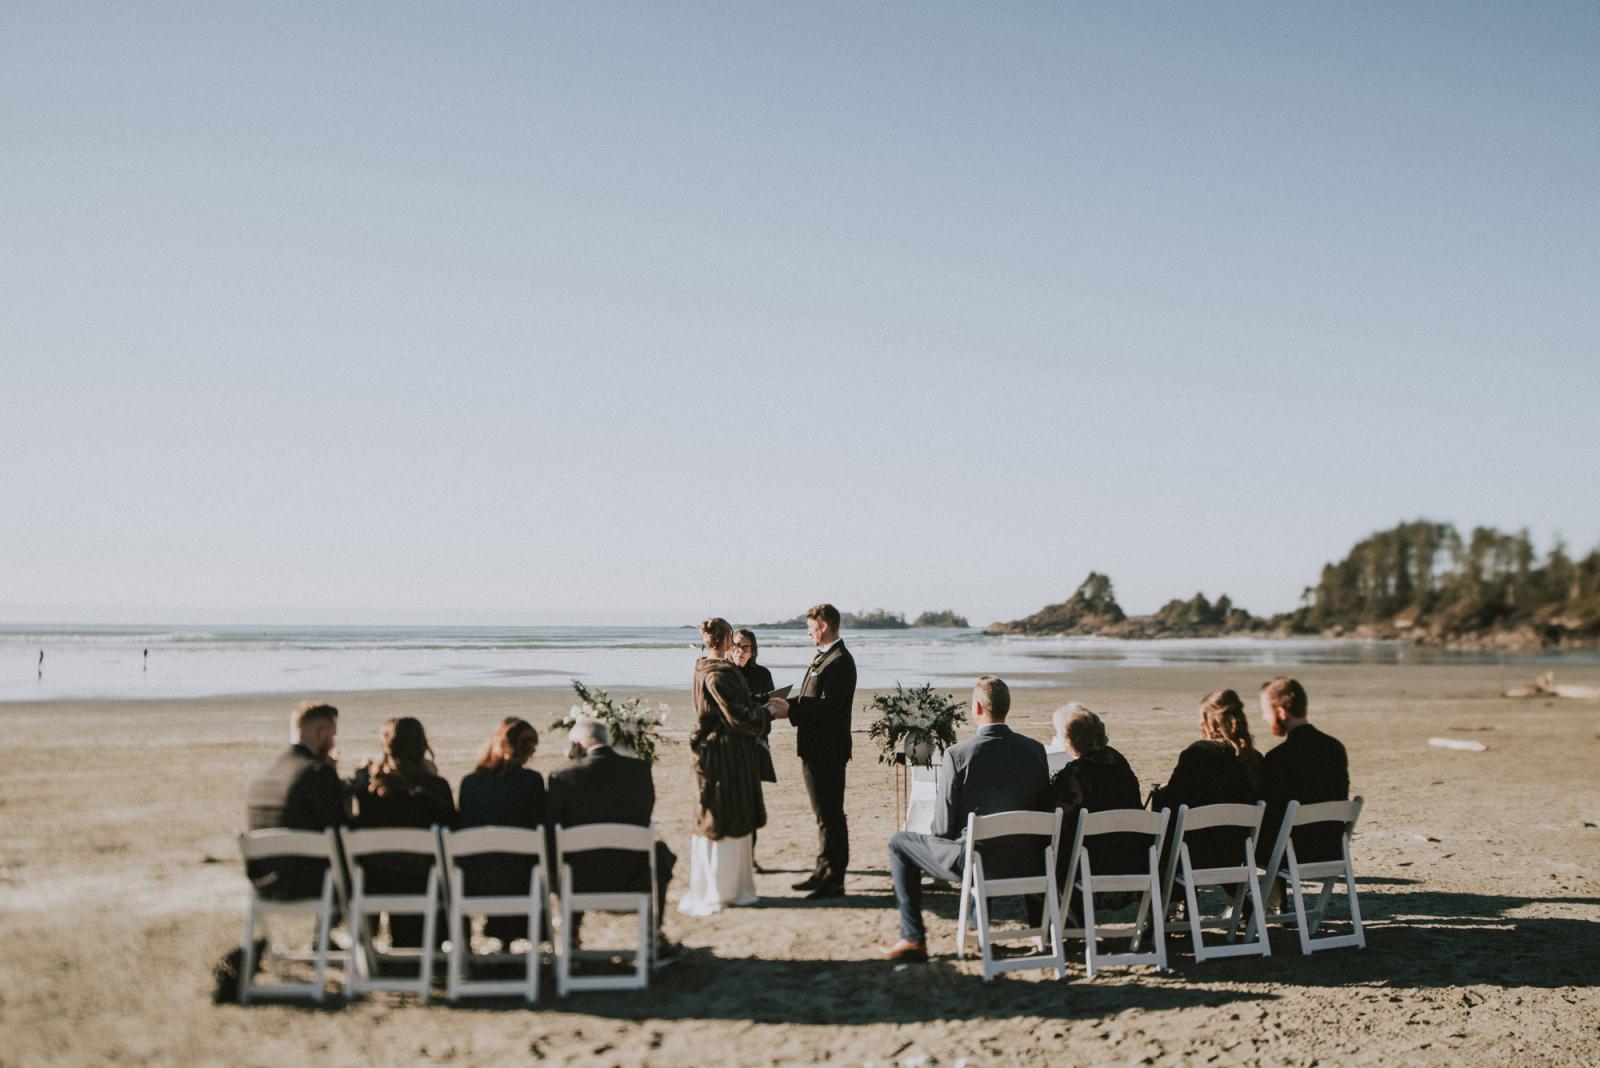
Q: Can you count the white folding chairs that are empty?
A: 0